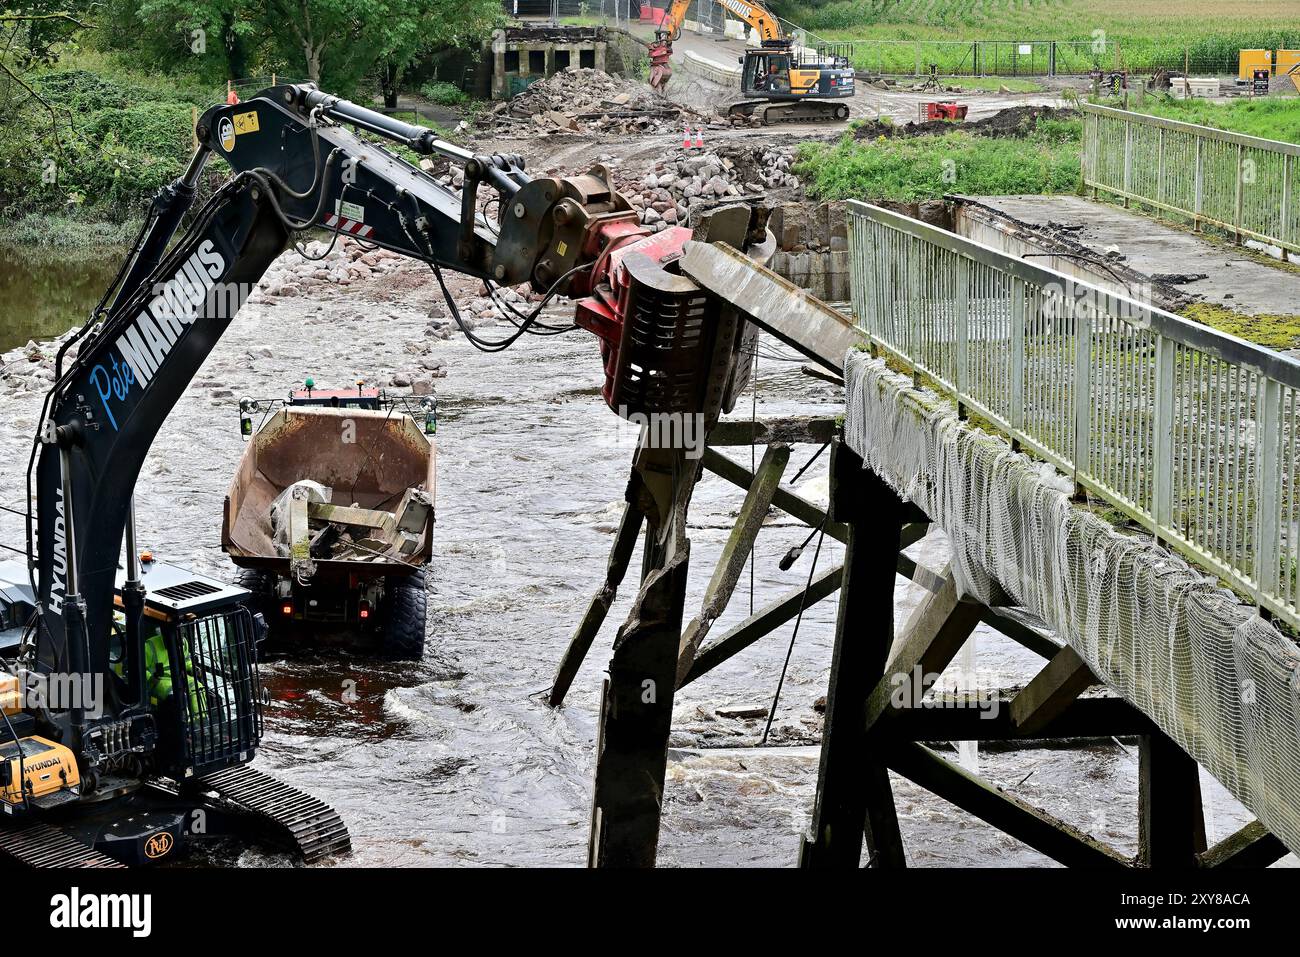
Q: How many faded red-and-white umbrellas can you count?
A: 0